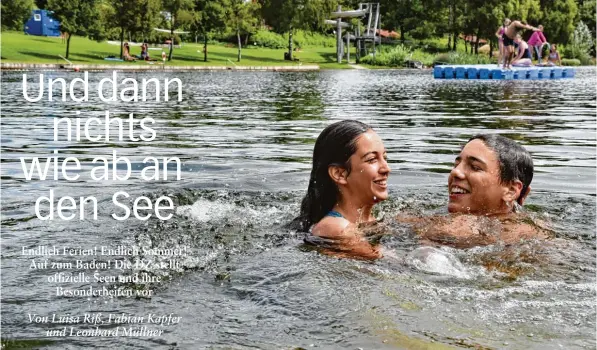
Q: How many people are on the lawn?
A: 2